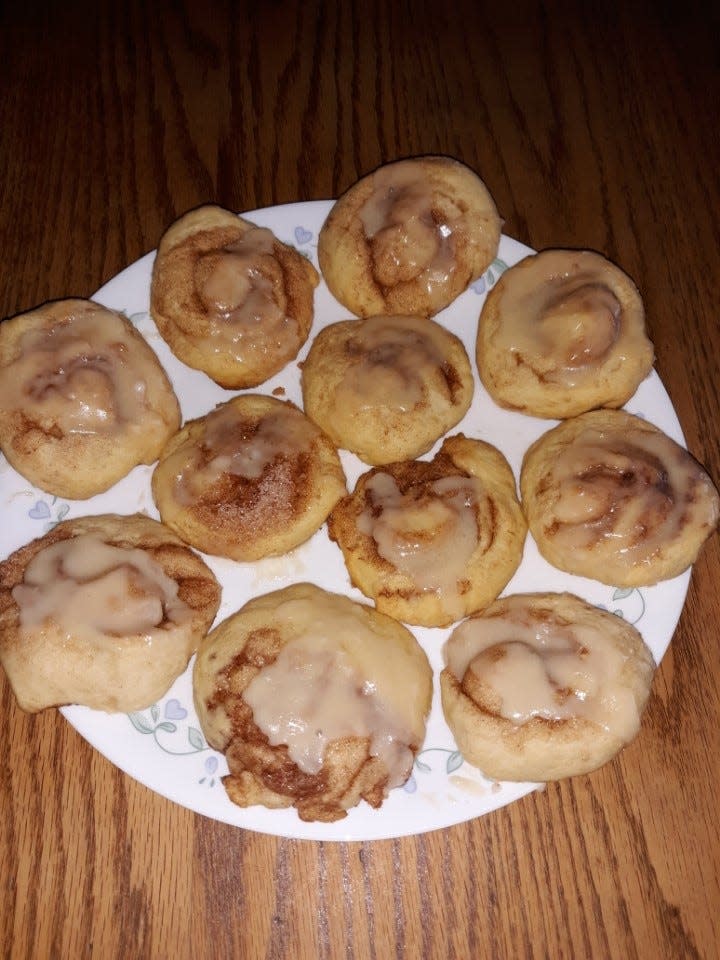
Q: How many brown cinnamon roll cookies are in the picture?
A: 11